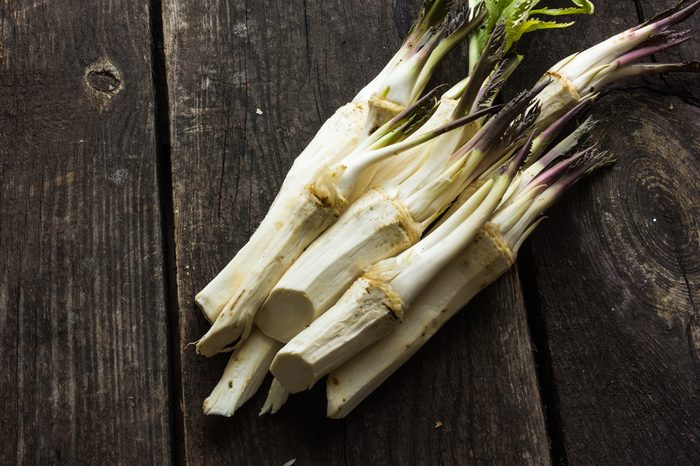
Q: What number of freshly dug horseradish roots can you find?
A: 7